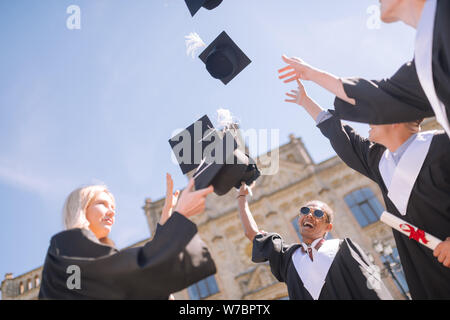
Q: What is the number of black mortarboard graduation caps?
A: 5